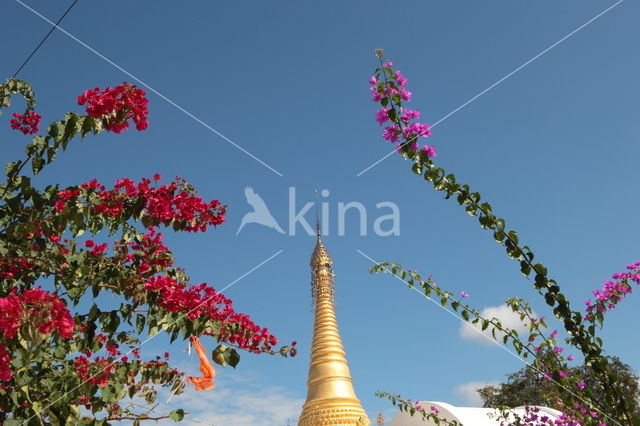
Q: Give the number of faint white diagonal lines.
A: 4